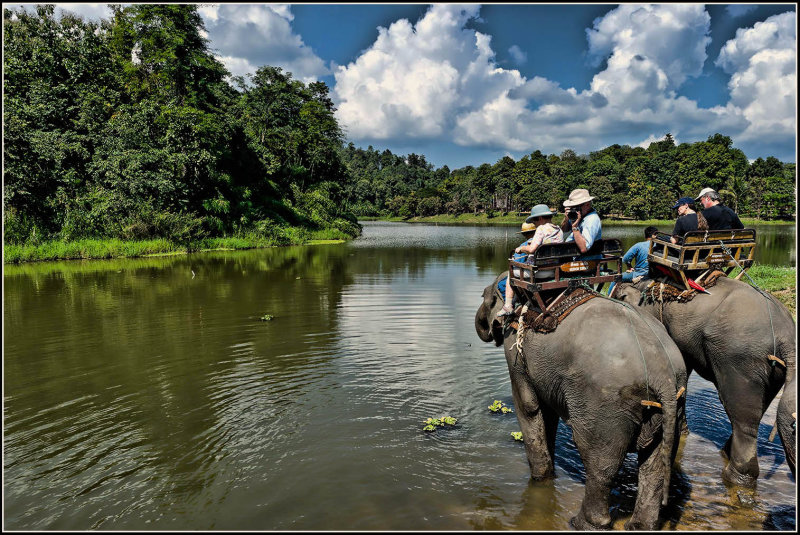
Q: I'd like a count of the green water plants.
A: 4